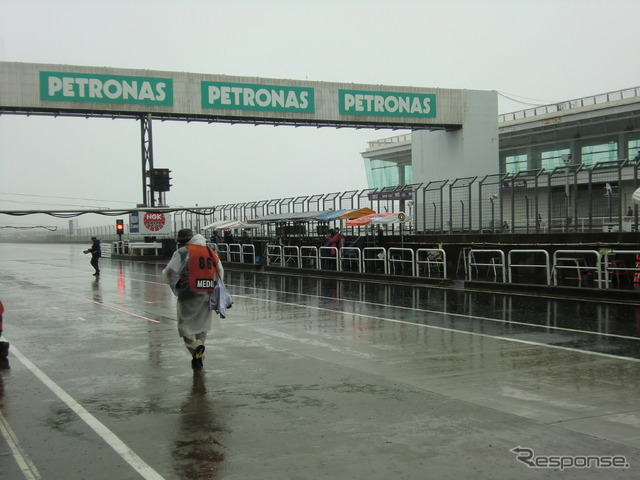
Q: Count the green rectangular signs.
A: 3